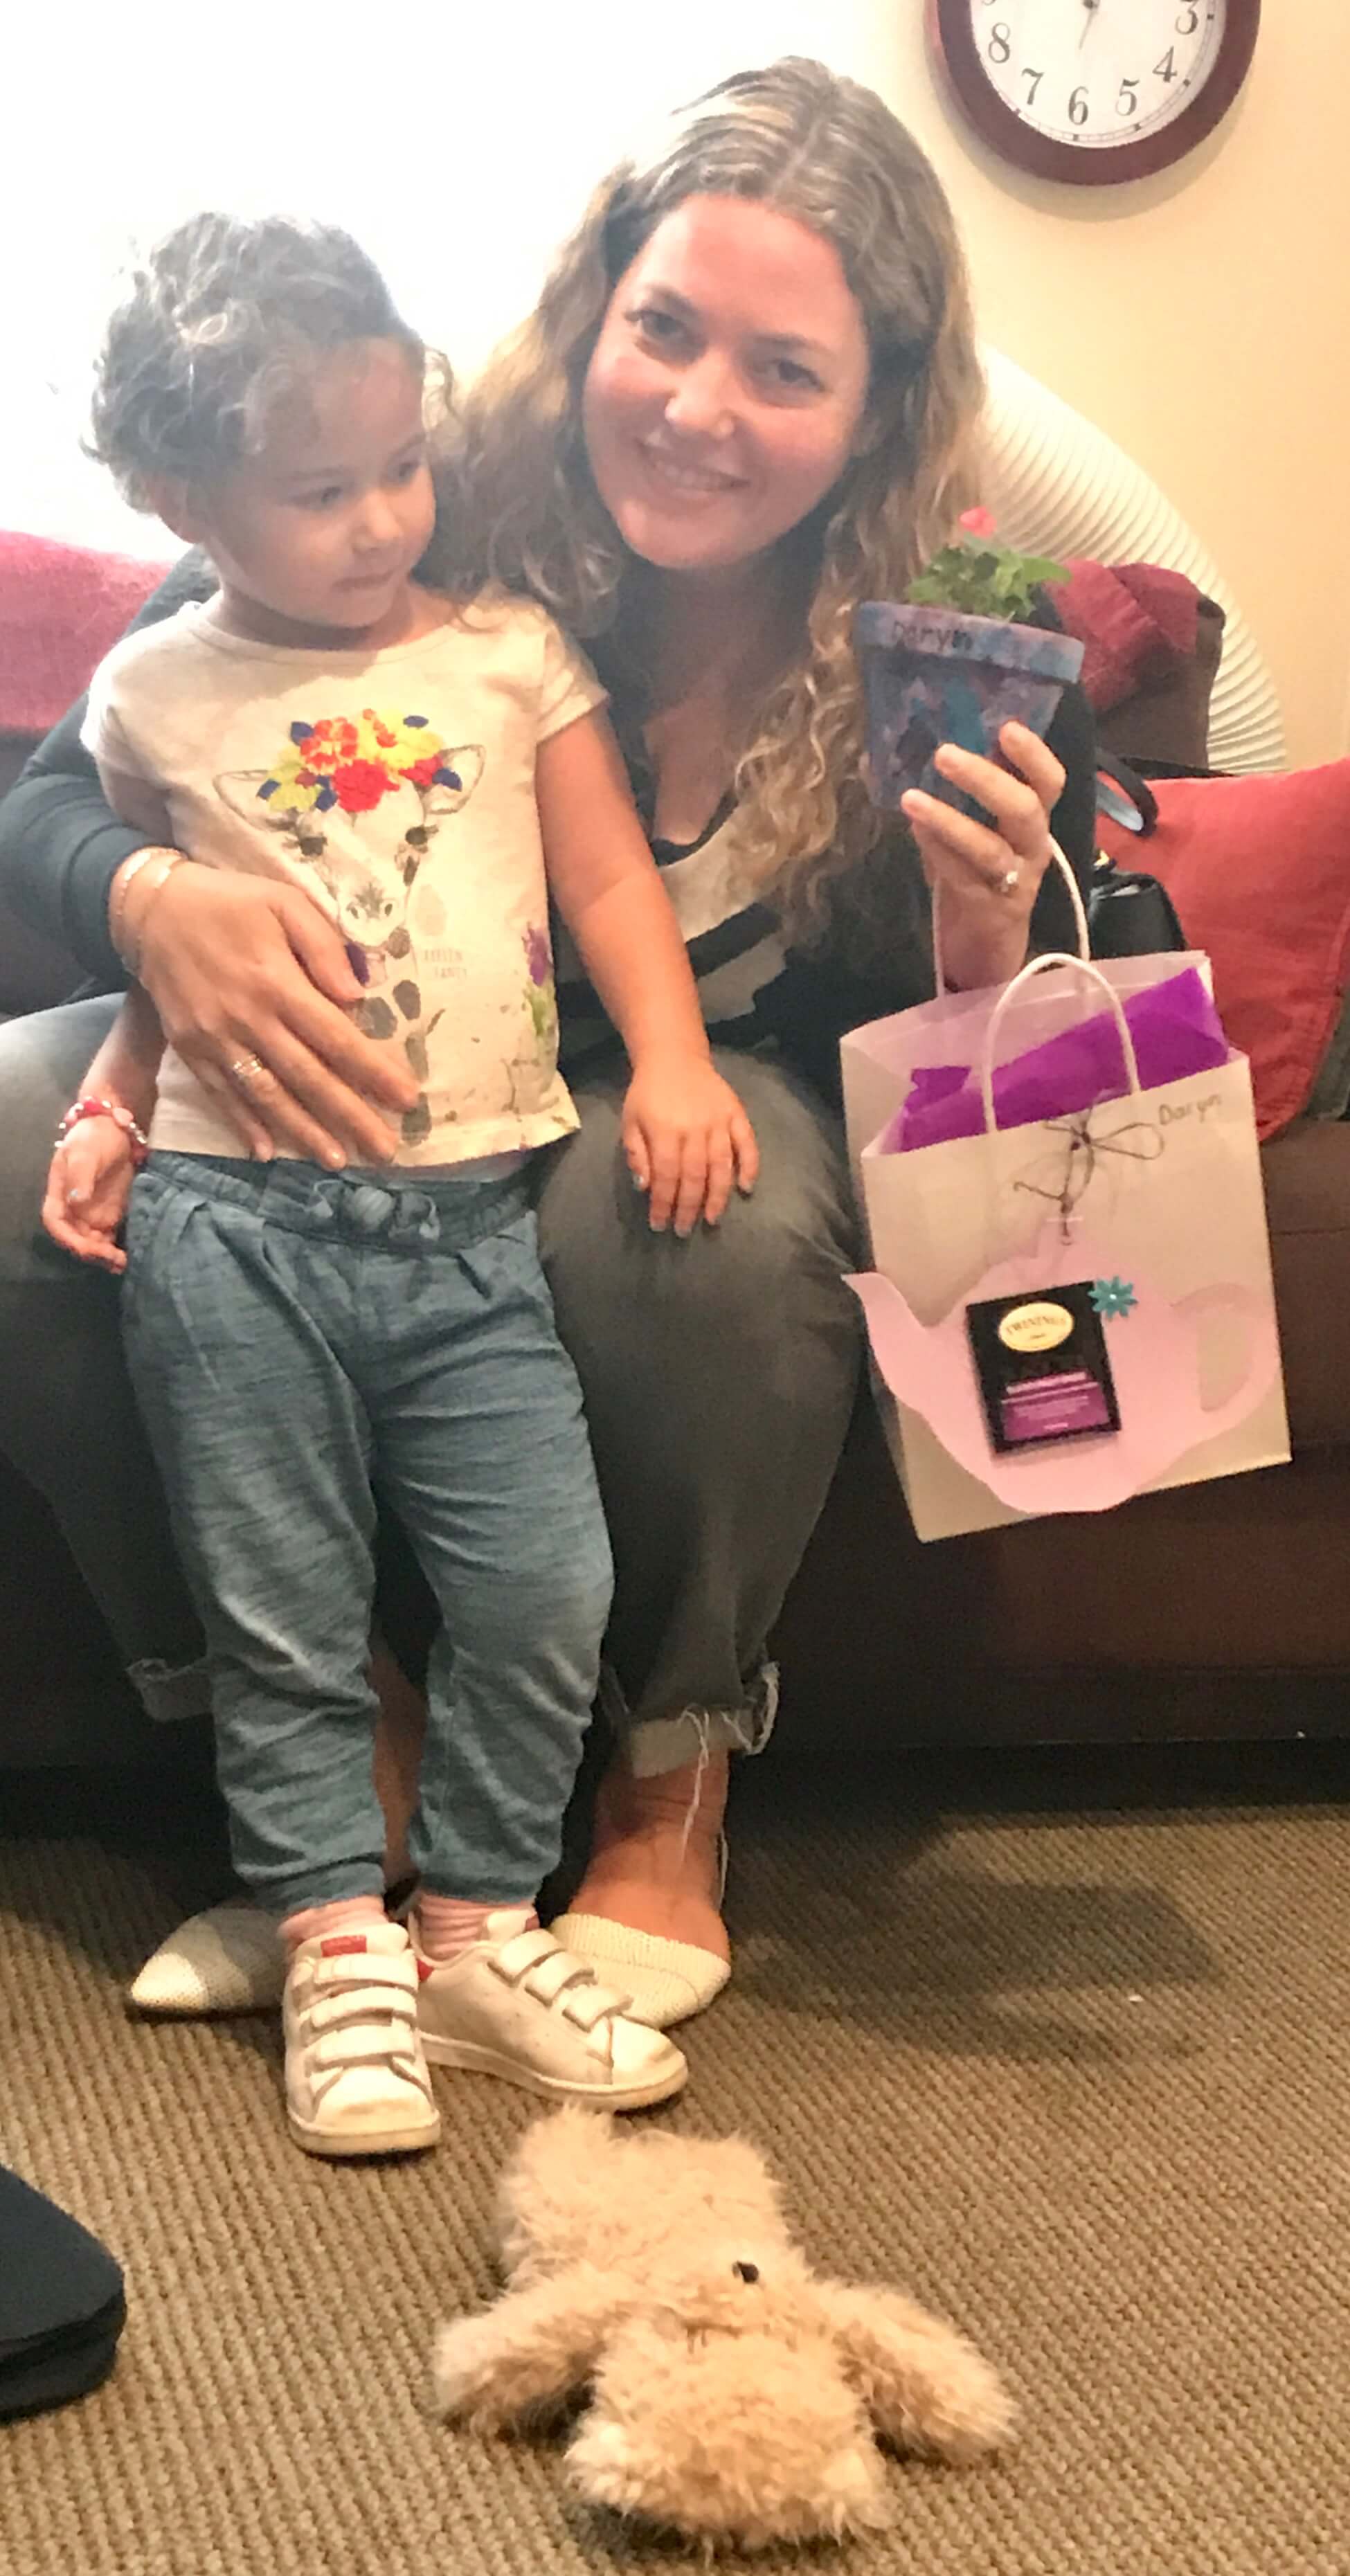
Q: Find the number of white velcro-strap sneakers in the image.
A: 2